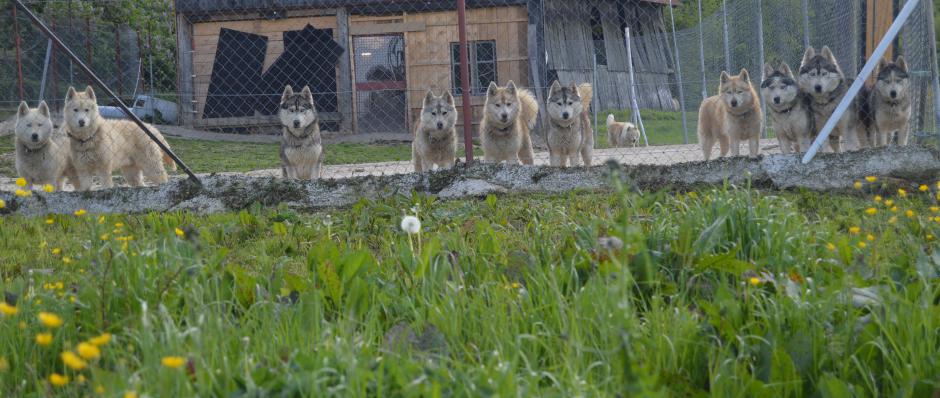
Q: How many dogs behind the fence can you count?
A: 11